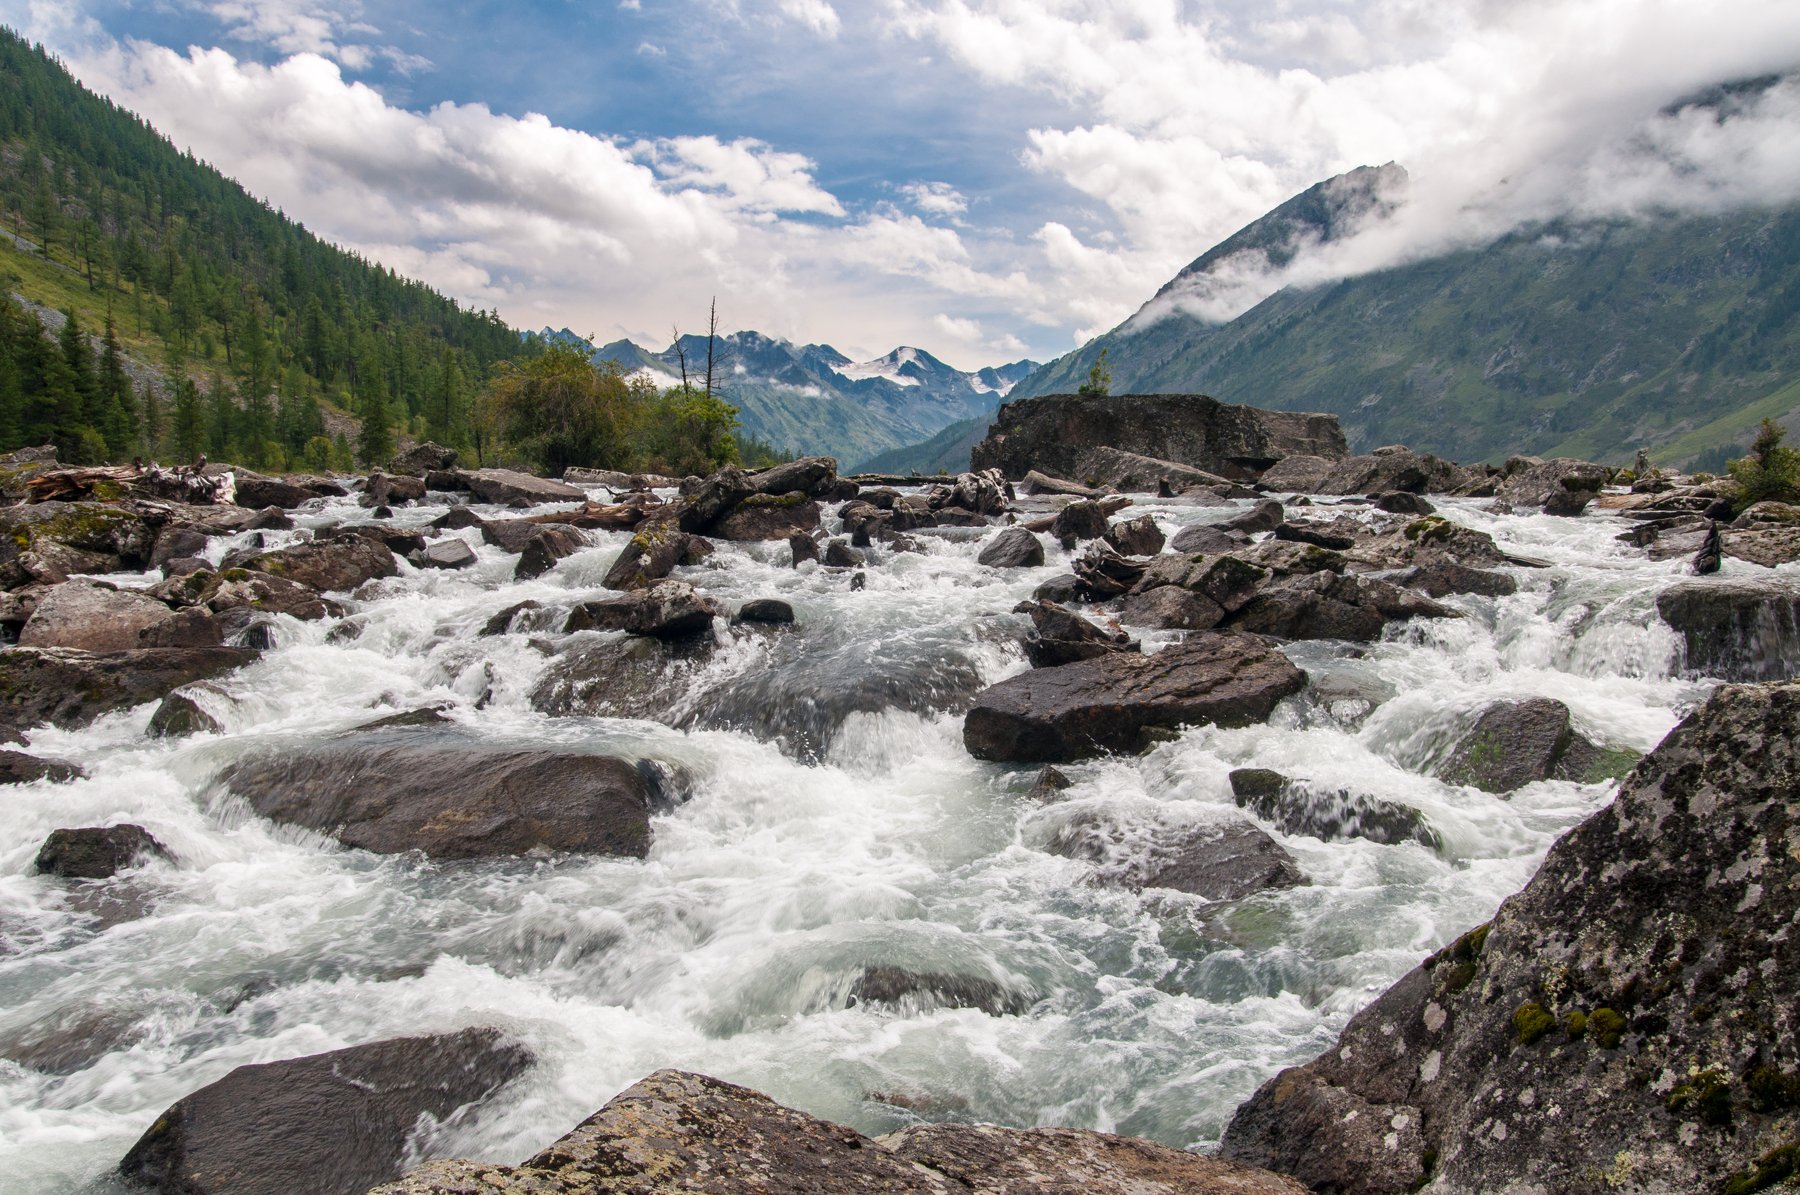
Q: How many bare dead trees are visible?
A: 2